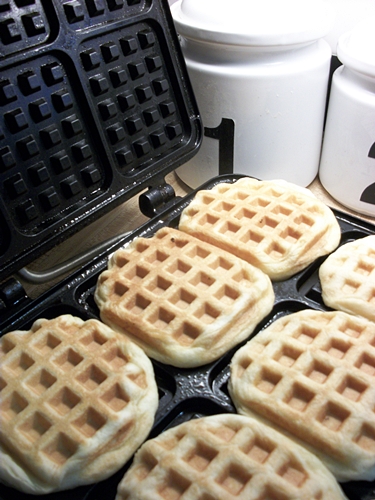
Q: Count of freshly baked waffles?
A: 6